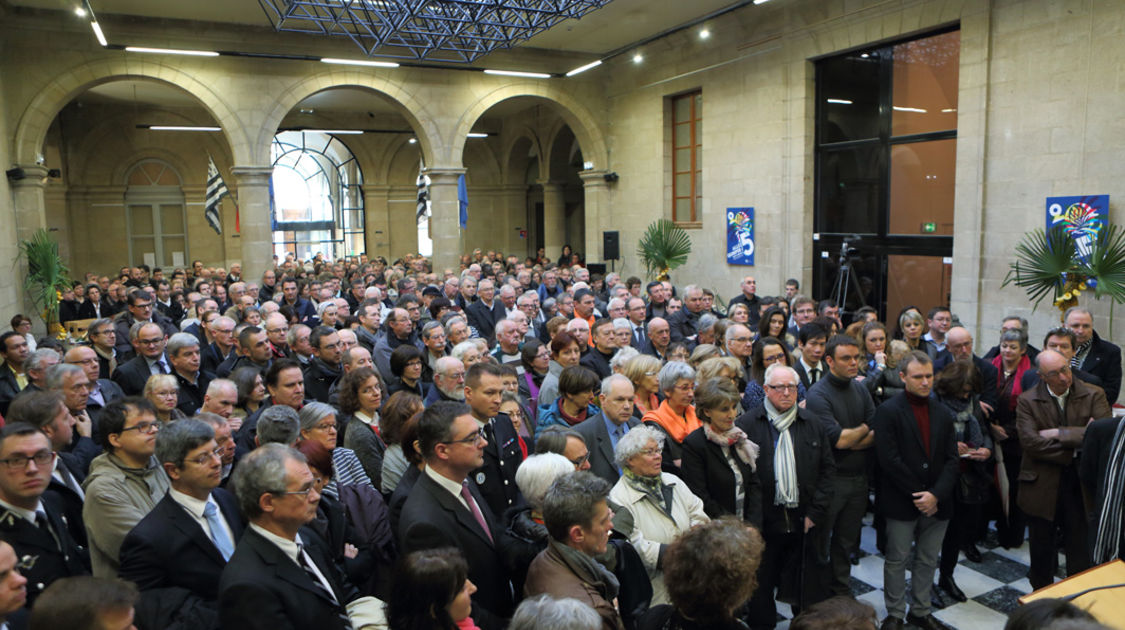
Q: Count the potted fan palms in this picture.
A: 3